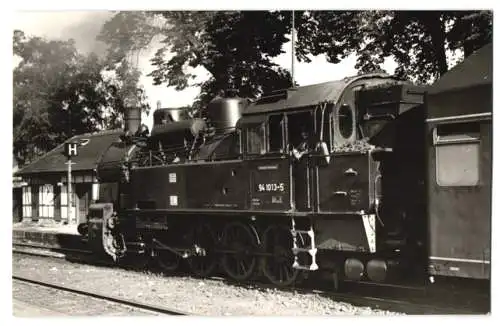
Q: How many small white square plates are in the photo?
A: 2